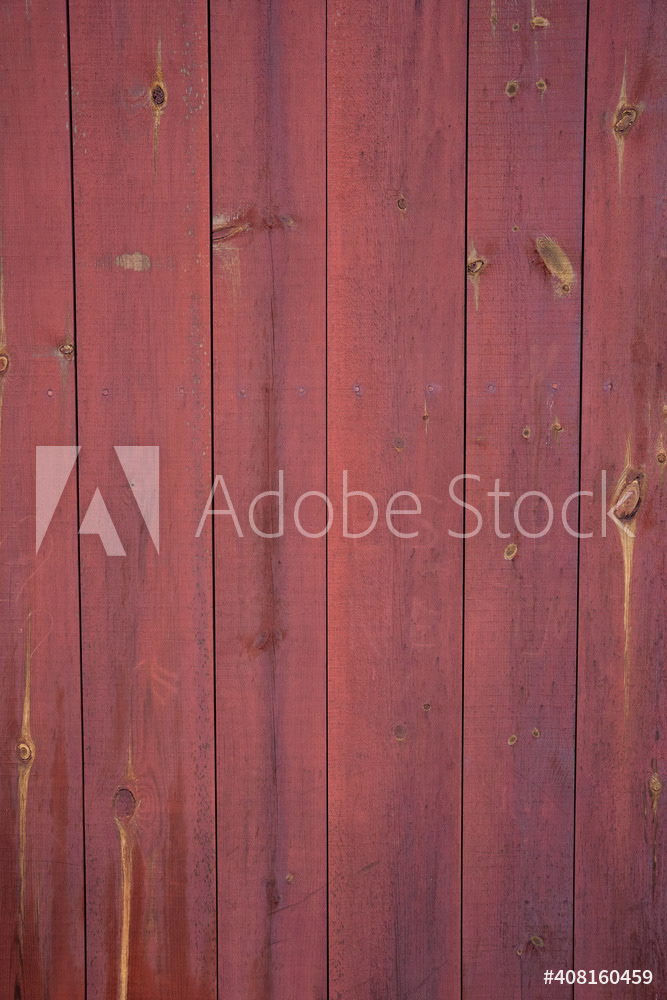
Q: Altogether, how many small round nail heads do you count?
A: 10